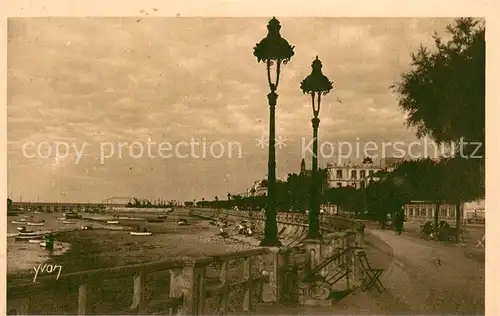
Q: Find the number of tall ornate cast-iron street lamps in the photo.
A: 2